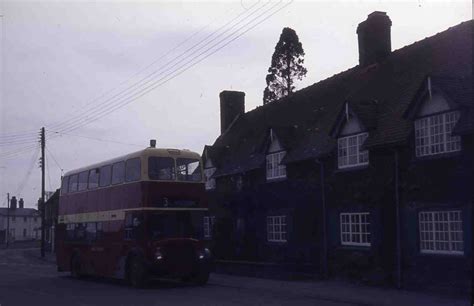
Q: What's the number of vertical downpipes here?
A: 2